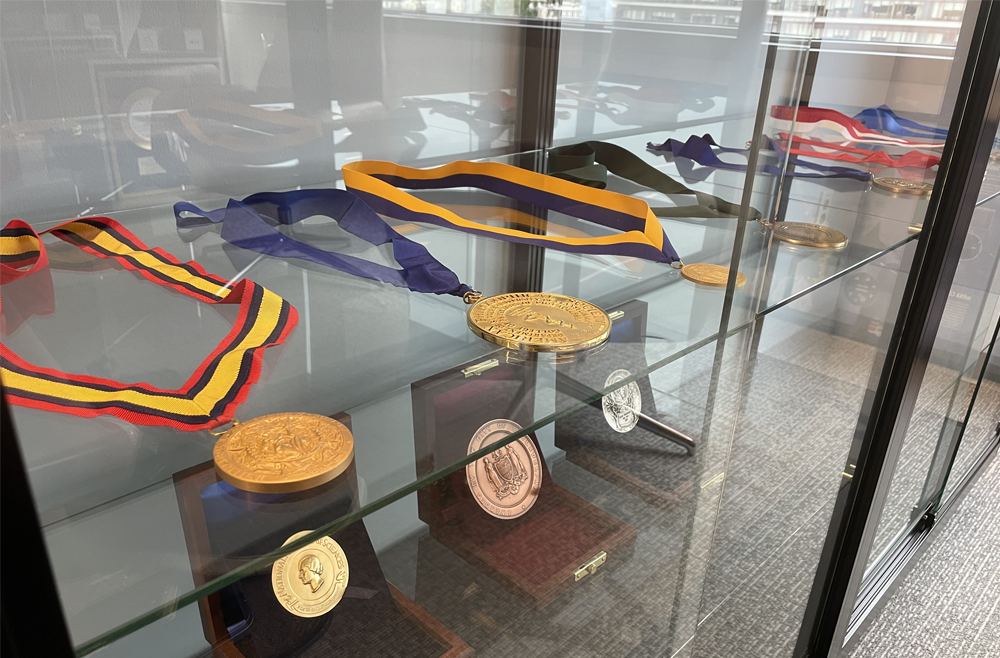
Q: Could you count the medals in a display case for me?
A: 8